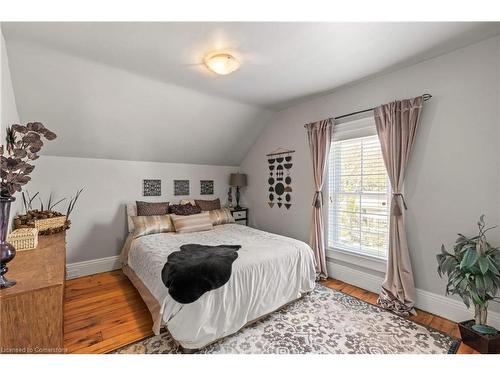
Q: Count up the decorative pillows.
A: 6